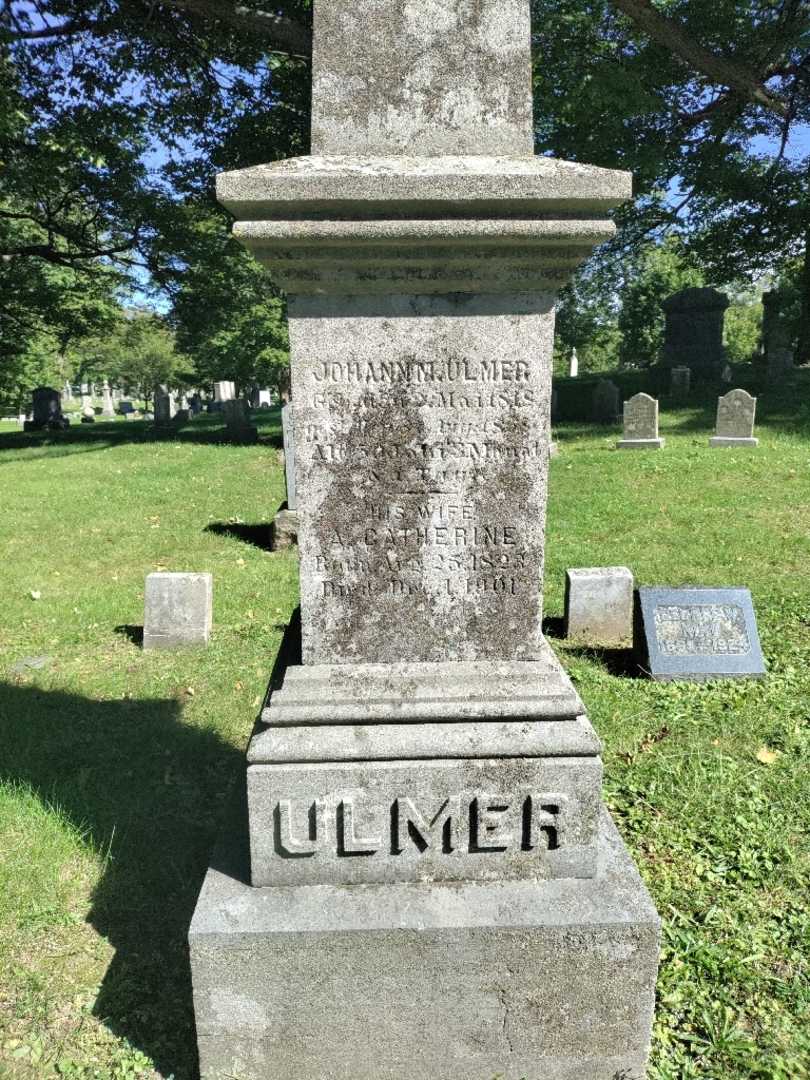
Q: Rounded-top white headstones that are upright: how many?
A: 2